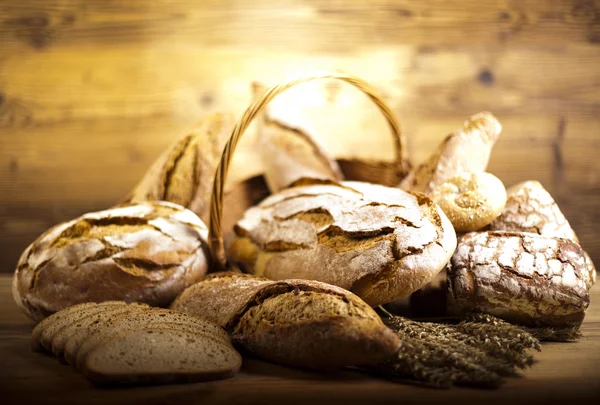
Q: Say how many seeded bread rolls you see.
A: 1